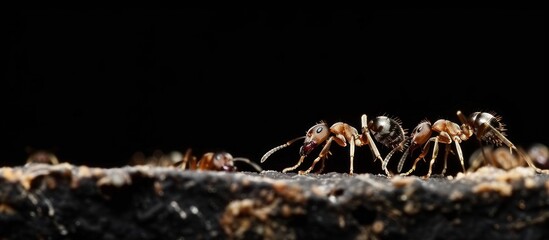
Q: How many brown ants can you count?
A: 3